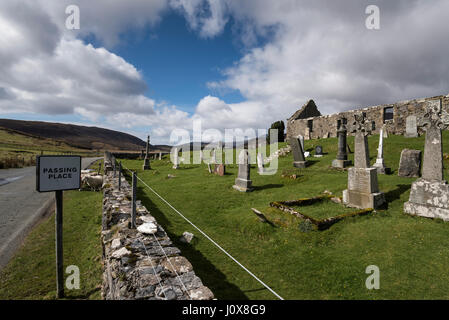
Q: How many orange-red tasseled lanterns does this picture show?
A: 0